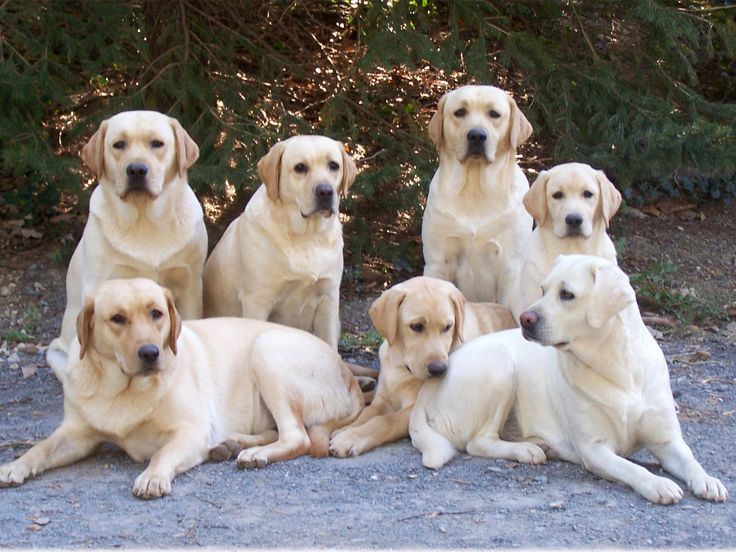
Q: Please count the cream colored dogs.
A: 7